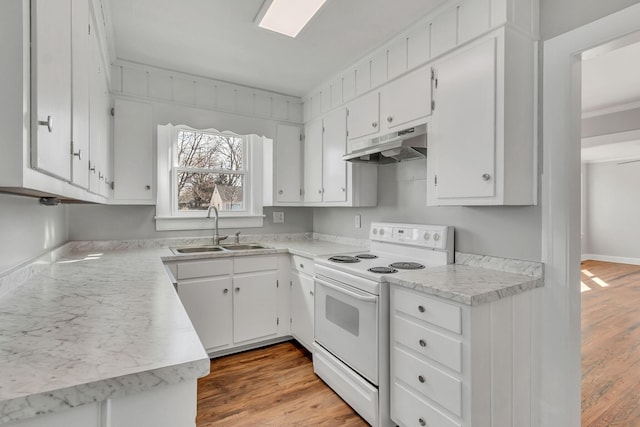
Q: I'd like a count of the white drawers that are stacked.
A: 4